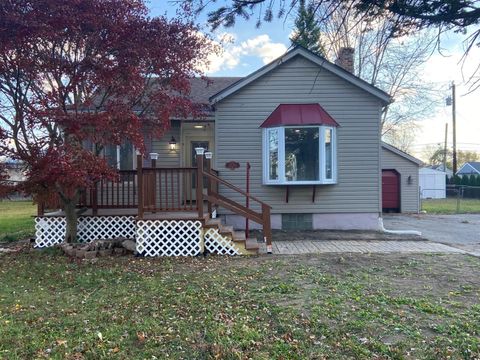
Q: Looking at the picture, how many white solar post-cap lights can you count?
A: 3